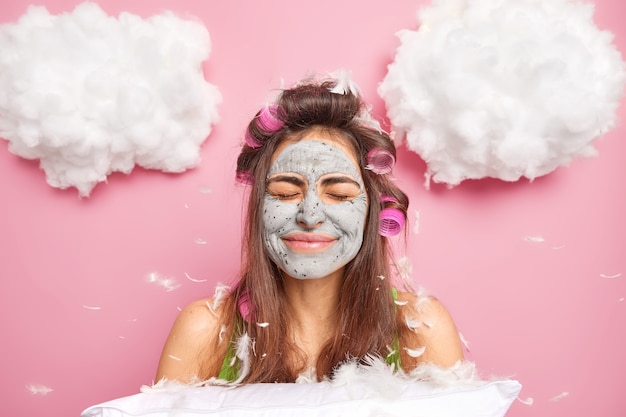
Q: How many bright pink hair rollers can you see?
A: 5